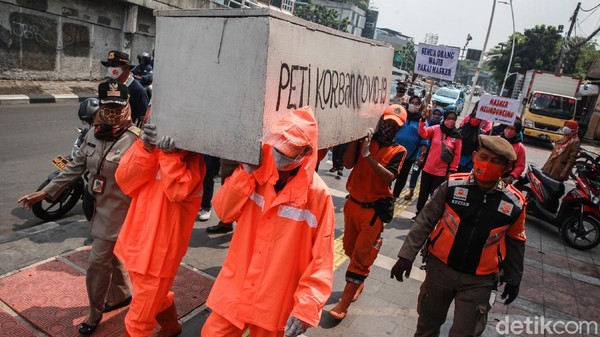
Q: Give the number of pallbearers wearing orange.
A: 3